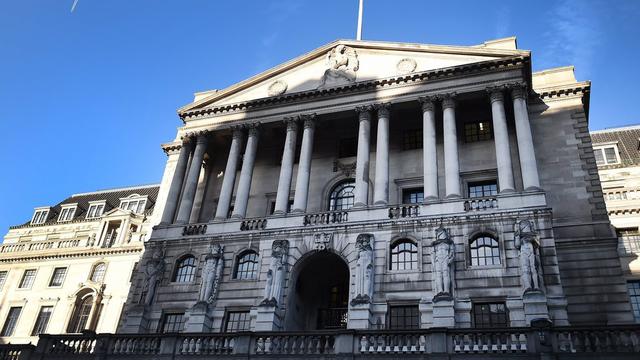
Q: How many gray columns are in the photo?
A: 12